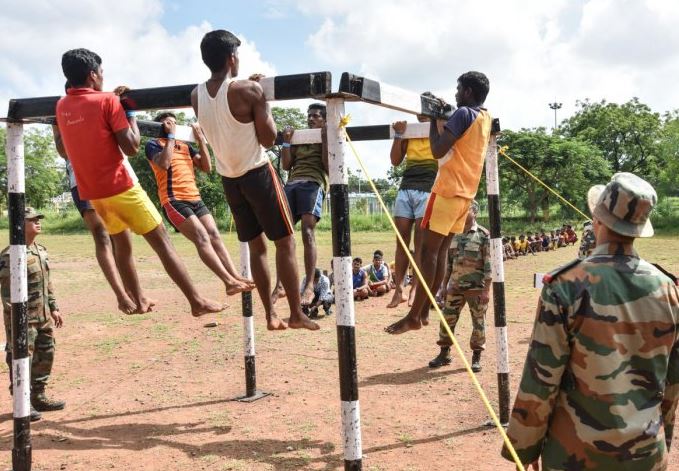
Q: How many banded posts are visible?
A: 4